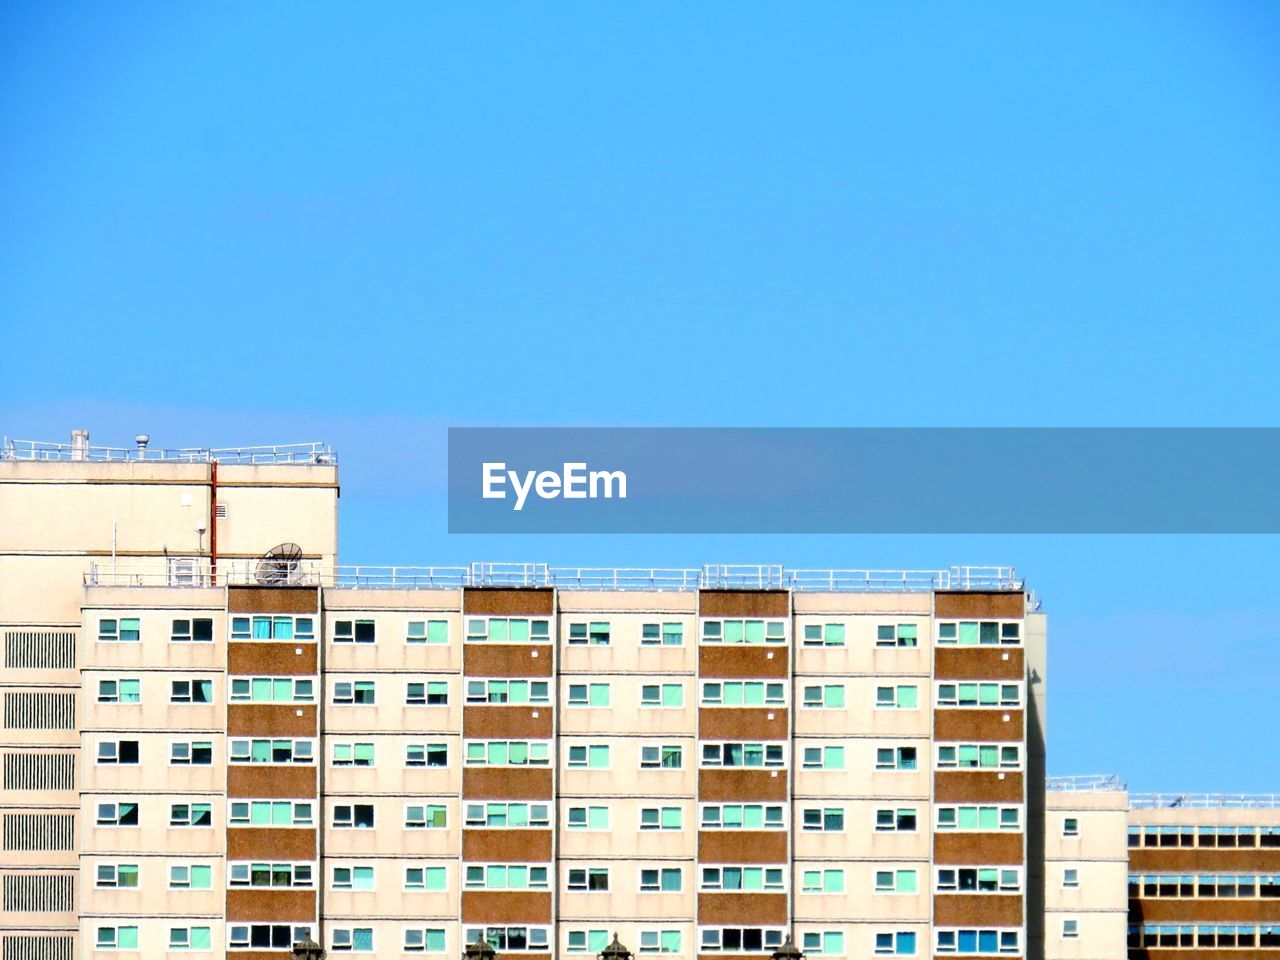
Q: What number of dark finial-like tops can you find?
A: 4